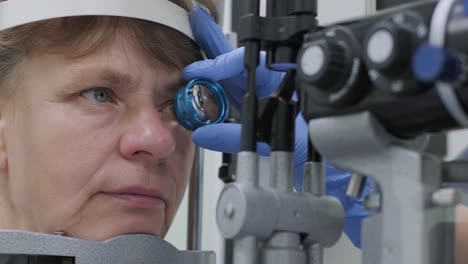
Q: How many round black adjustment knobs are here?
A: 2